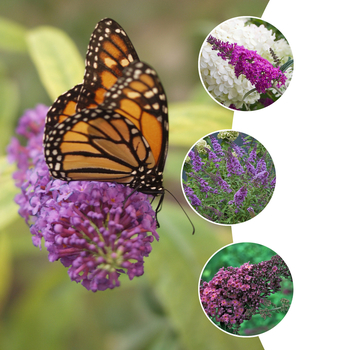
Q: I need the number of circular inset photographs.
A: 3